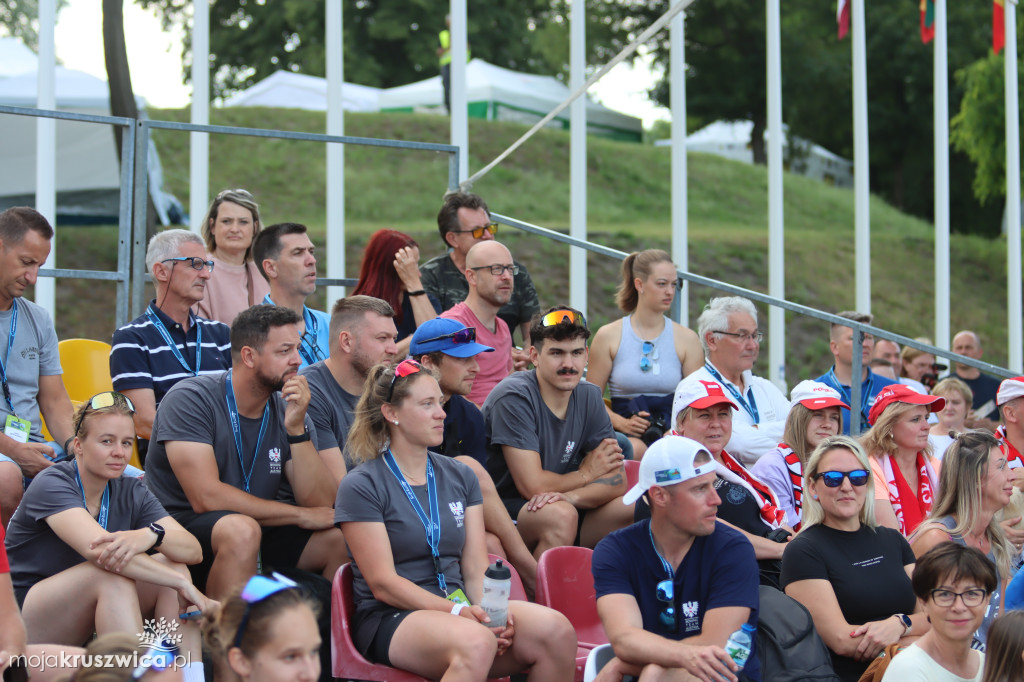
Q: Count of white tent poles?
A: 10